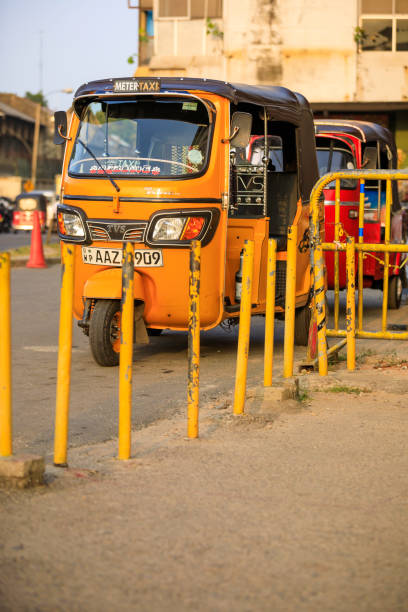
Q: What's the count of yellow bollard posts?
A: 9